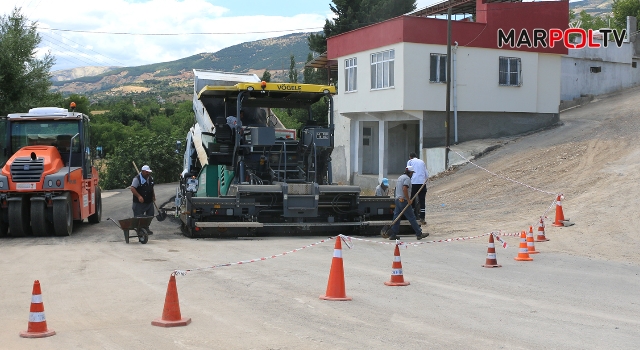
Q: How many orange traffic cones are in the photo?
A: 9